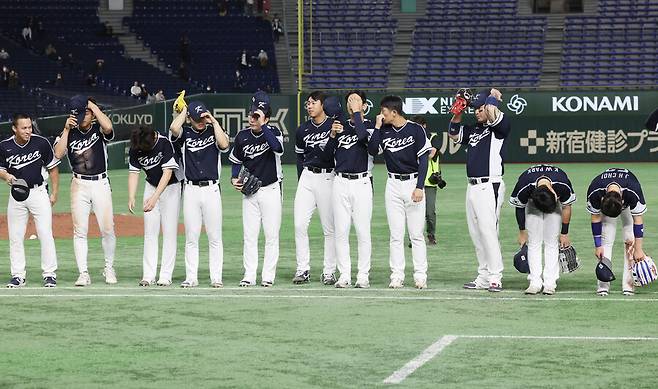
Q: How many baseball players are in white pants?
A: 11